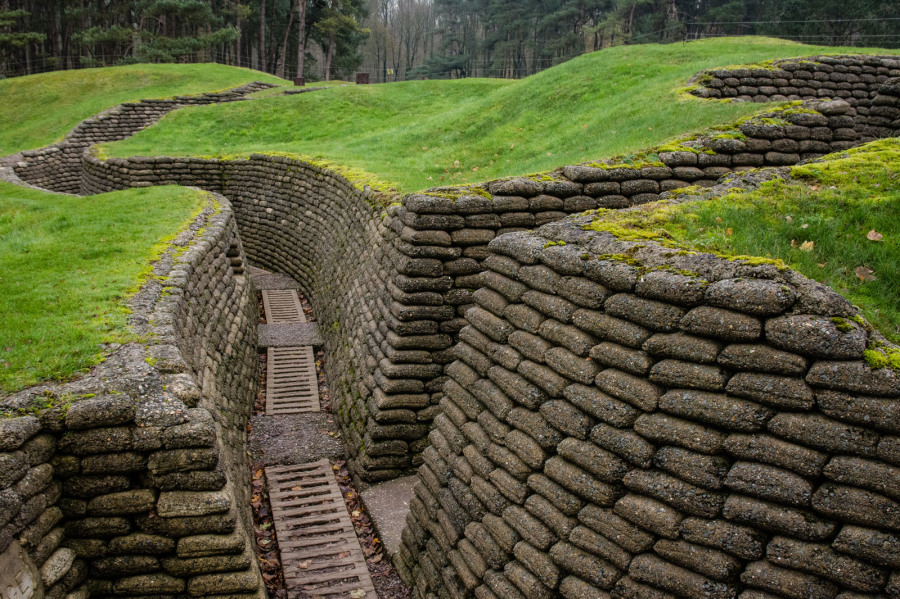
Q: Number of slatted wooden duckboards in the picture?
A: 3